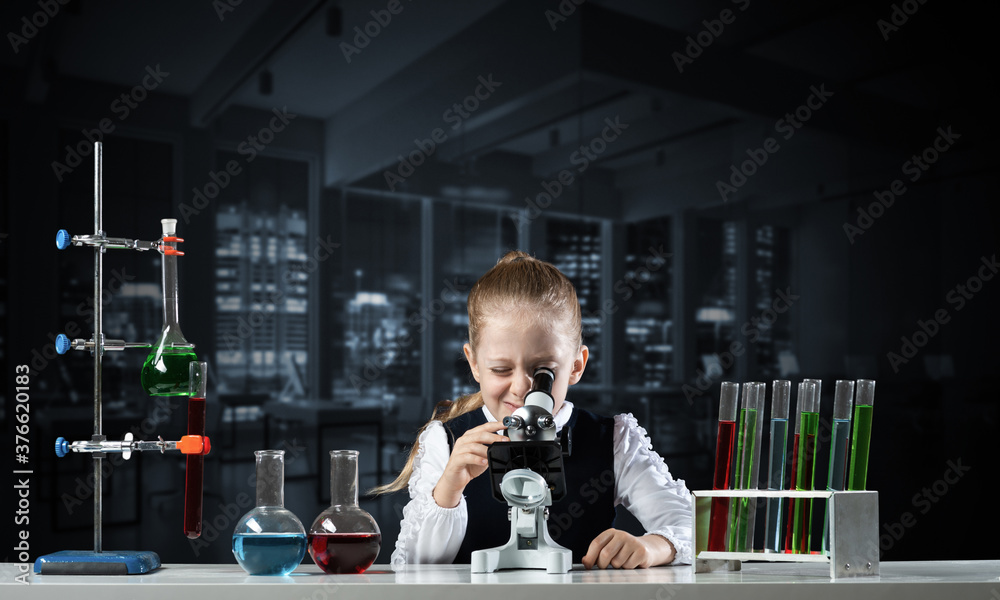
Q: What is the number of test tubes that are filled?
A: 8